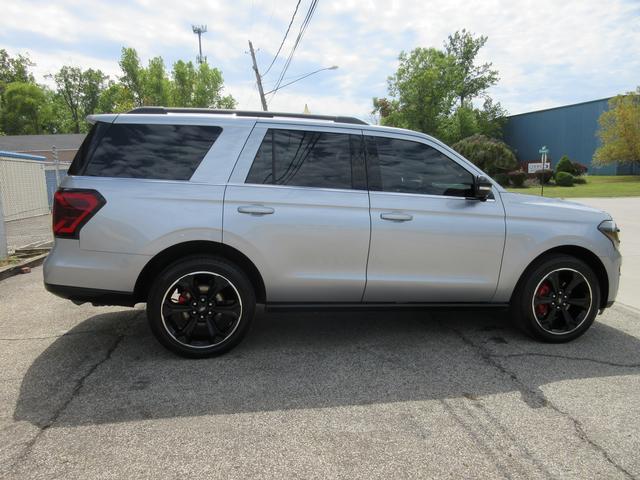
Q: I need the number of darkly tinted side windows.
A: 3